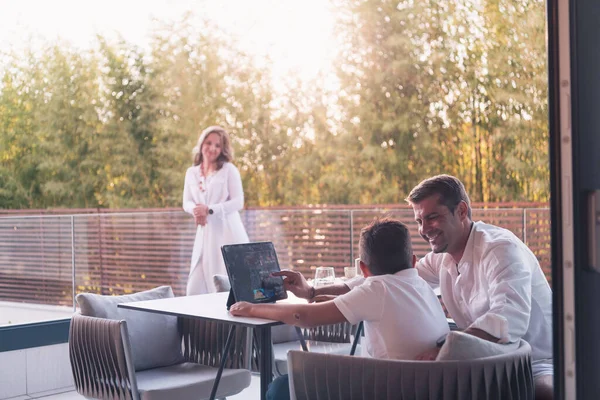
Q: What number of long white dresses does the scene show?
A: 1